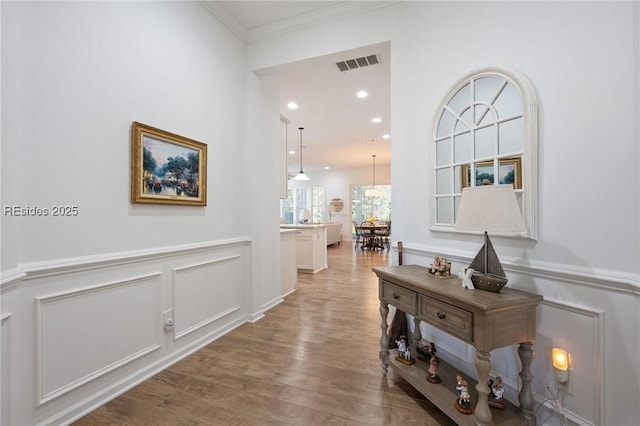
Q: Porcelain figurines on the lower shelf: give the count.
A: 5